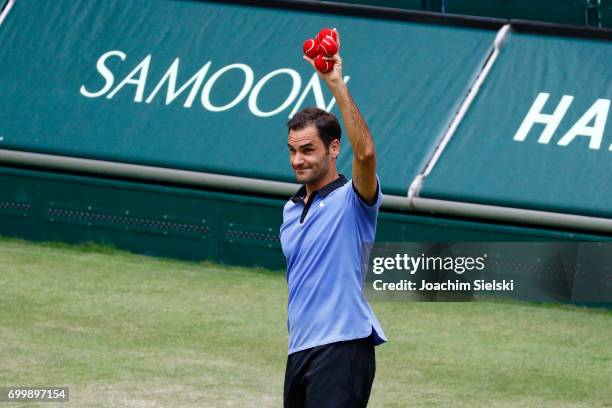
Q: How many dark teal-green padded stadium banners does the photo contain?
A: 2